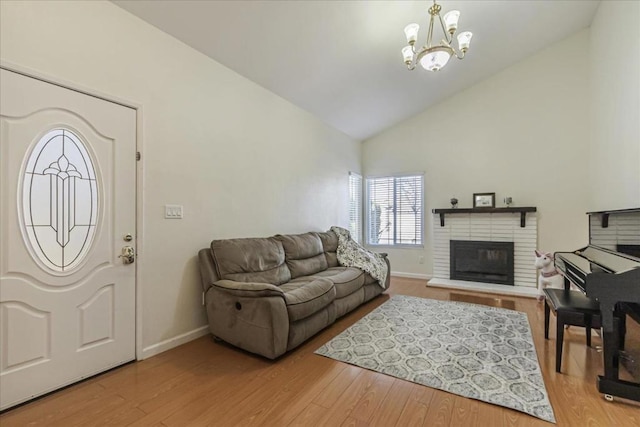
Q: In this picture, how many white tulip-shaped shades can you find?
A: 4